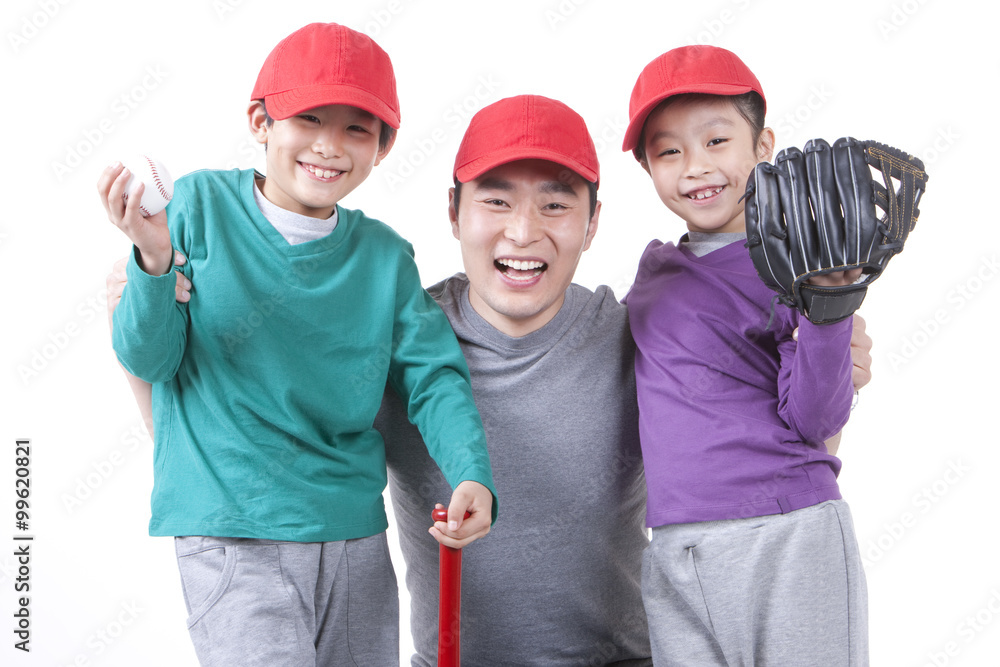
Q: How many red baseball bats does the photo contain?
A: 1